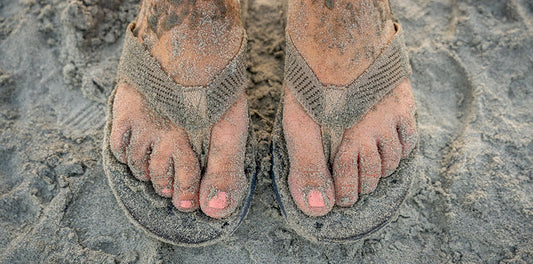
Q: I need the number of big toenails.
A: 2